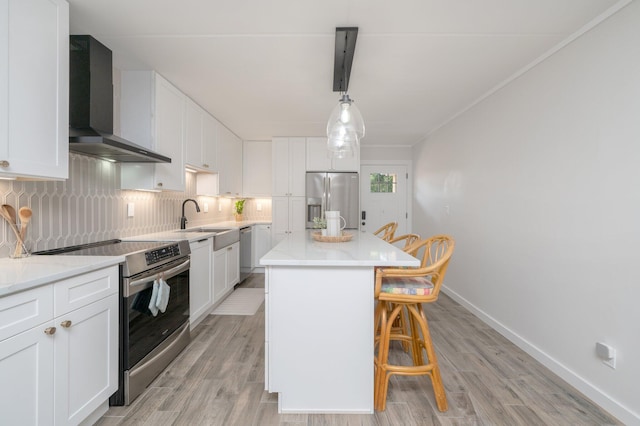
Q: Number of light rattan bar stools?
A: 3